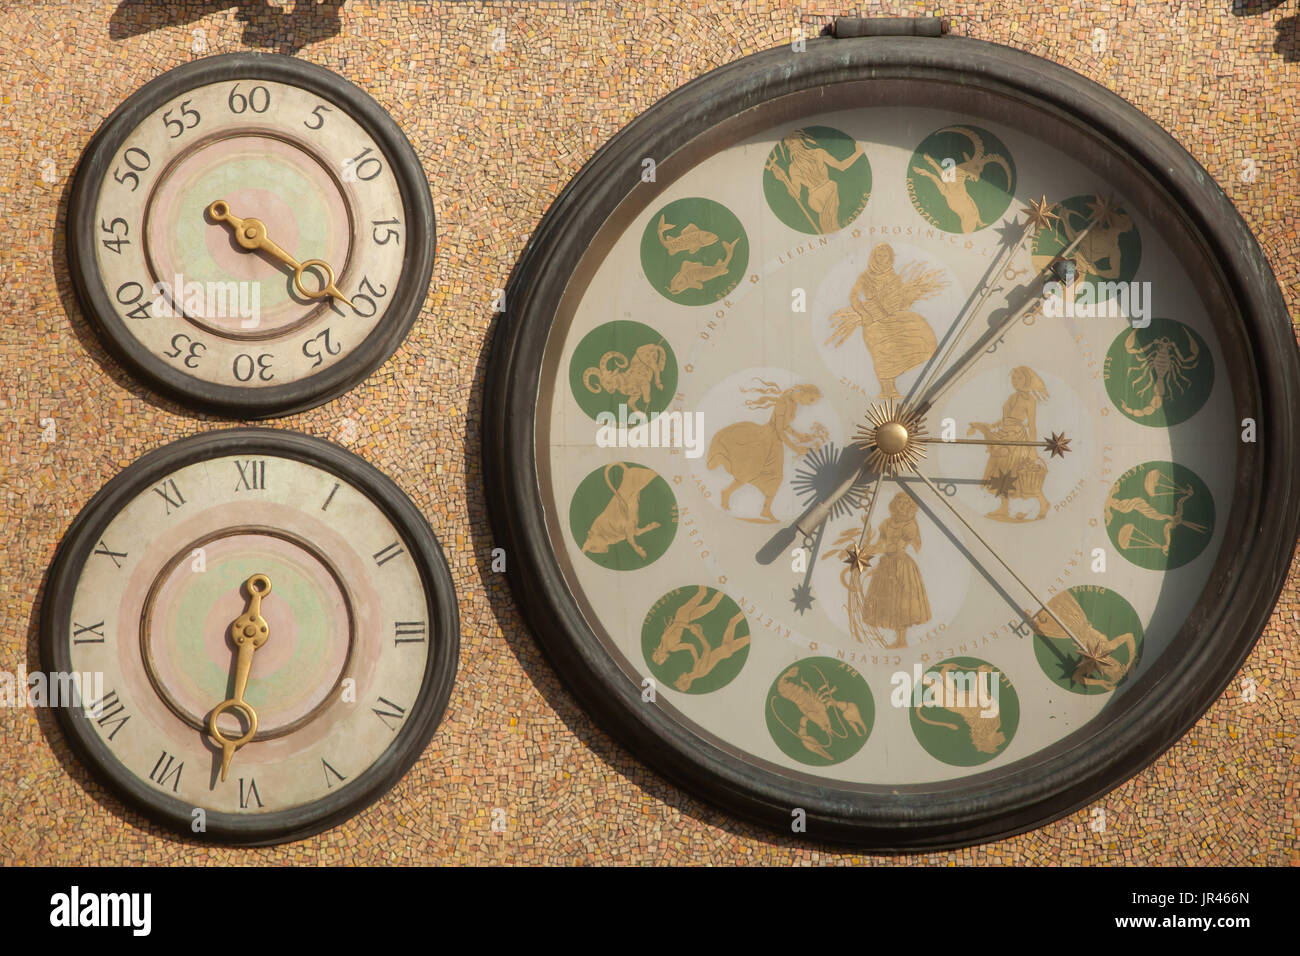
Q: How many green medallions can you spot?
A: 12